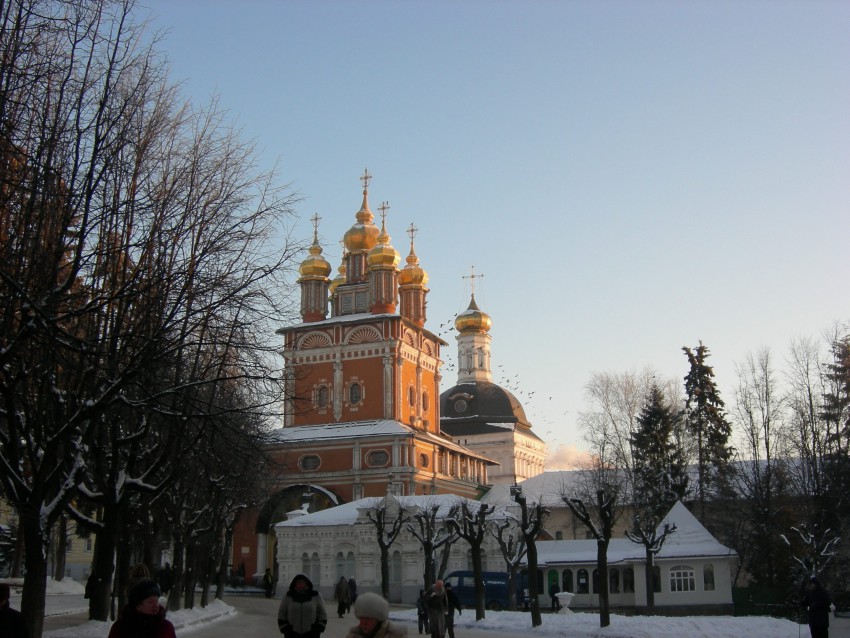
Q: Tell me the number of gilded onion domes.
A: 6